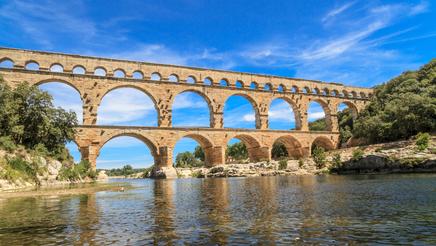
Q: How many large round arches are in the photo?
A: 13